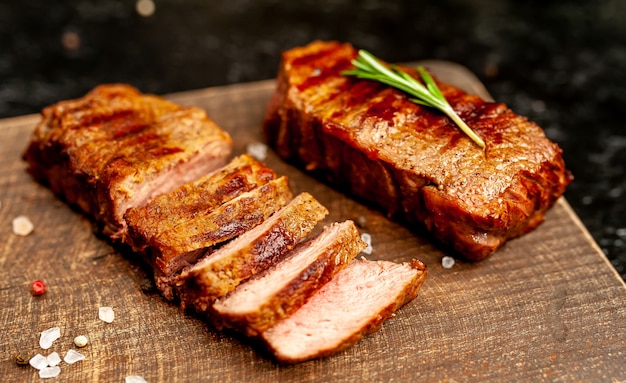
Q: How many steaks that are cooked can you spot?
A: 2